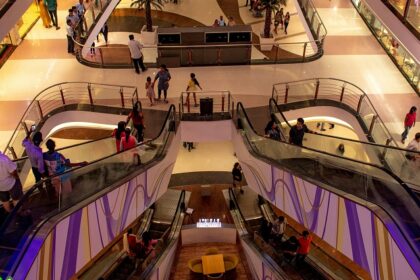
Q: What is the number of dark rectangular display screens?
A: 3